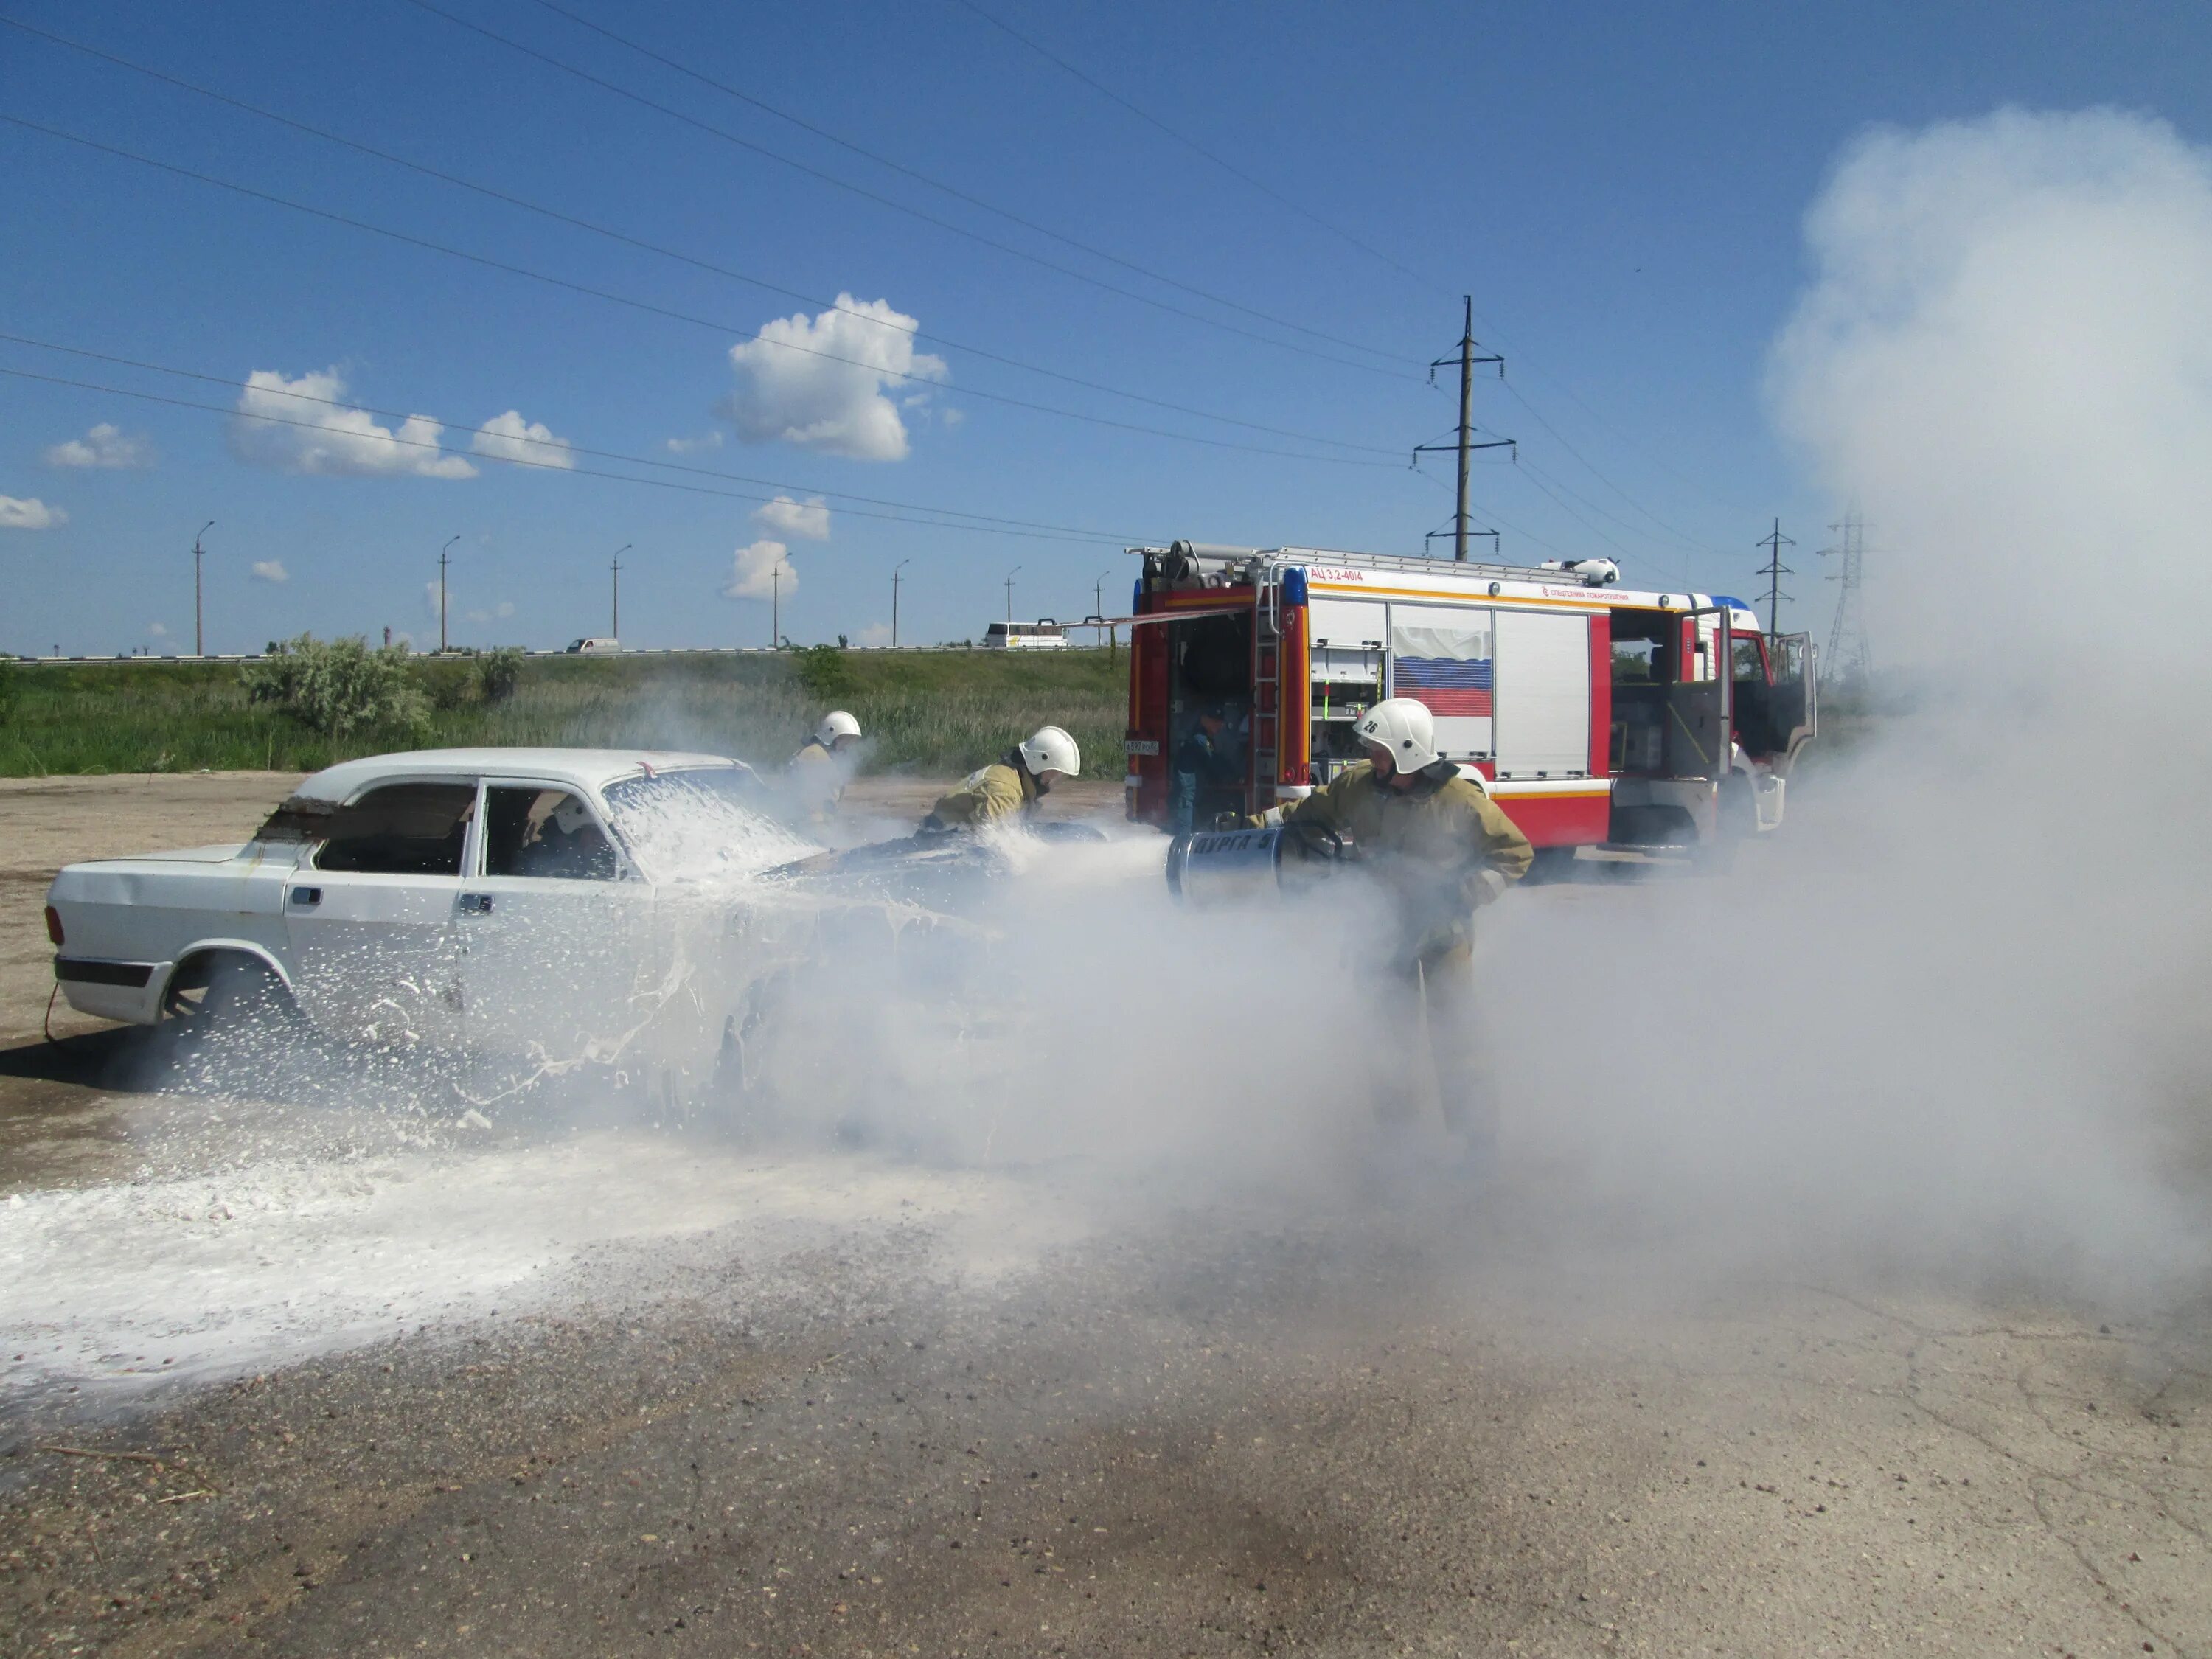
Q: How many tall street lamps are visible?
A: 7